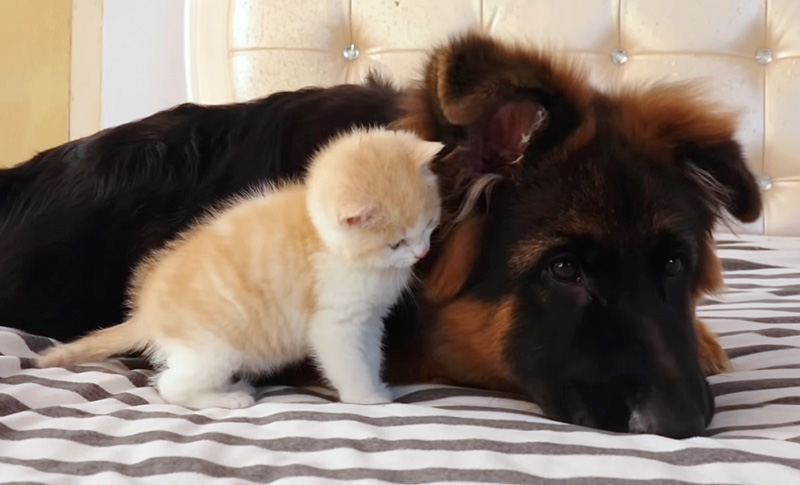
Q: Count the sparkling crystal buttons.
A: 4